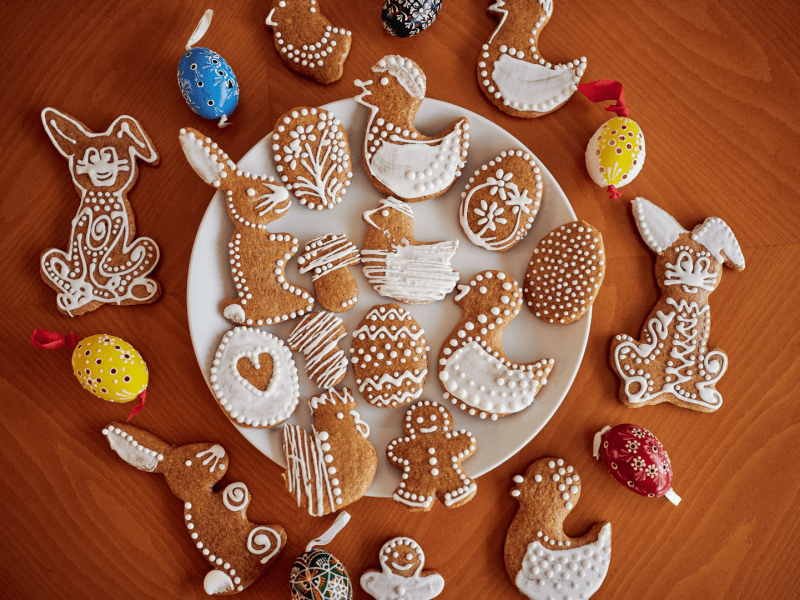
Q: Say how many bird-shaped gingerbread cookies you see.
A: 7